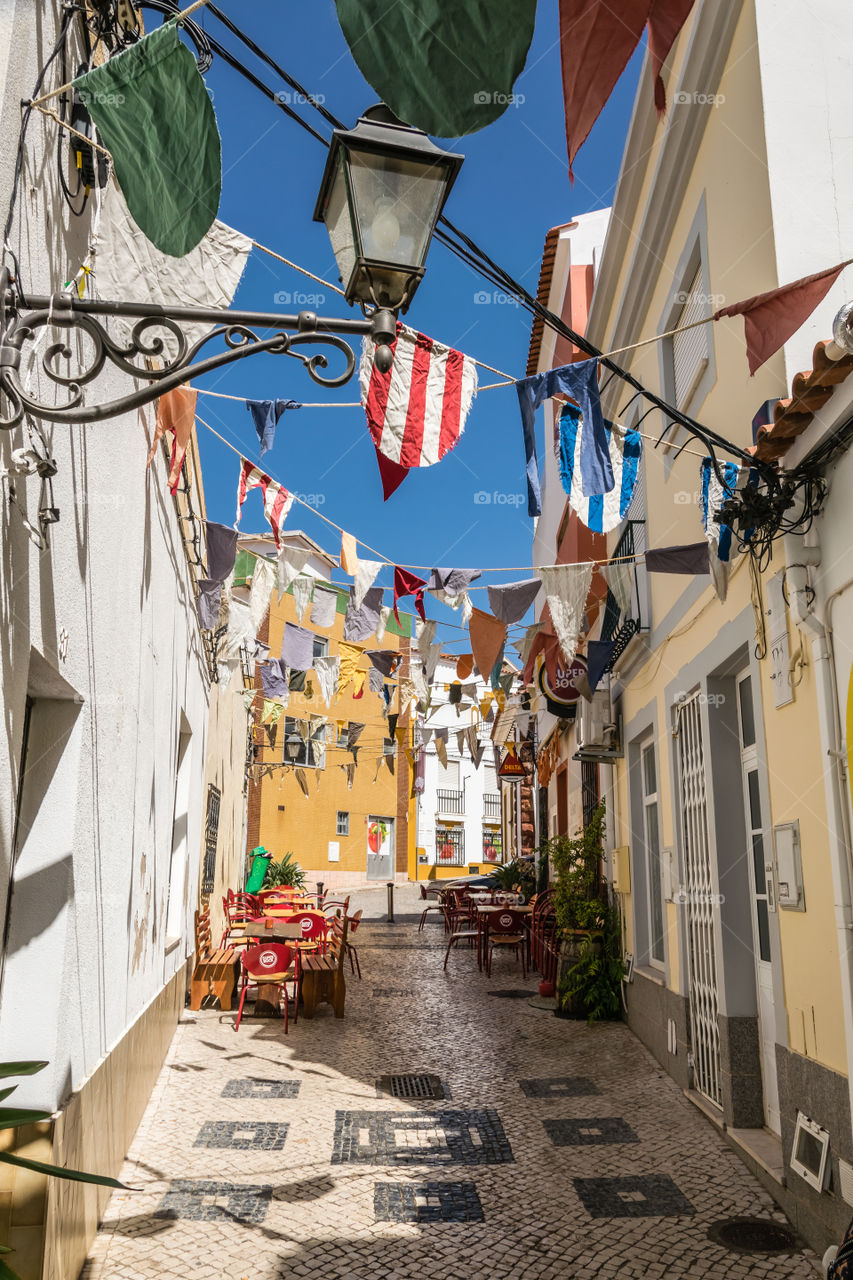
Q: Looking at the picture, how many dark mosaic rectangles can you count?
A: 8